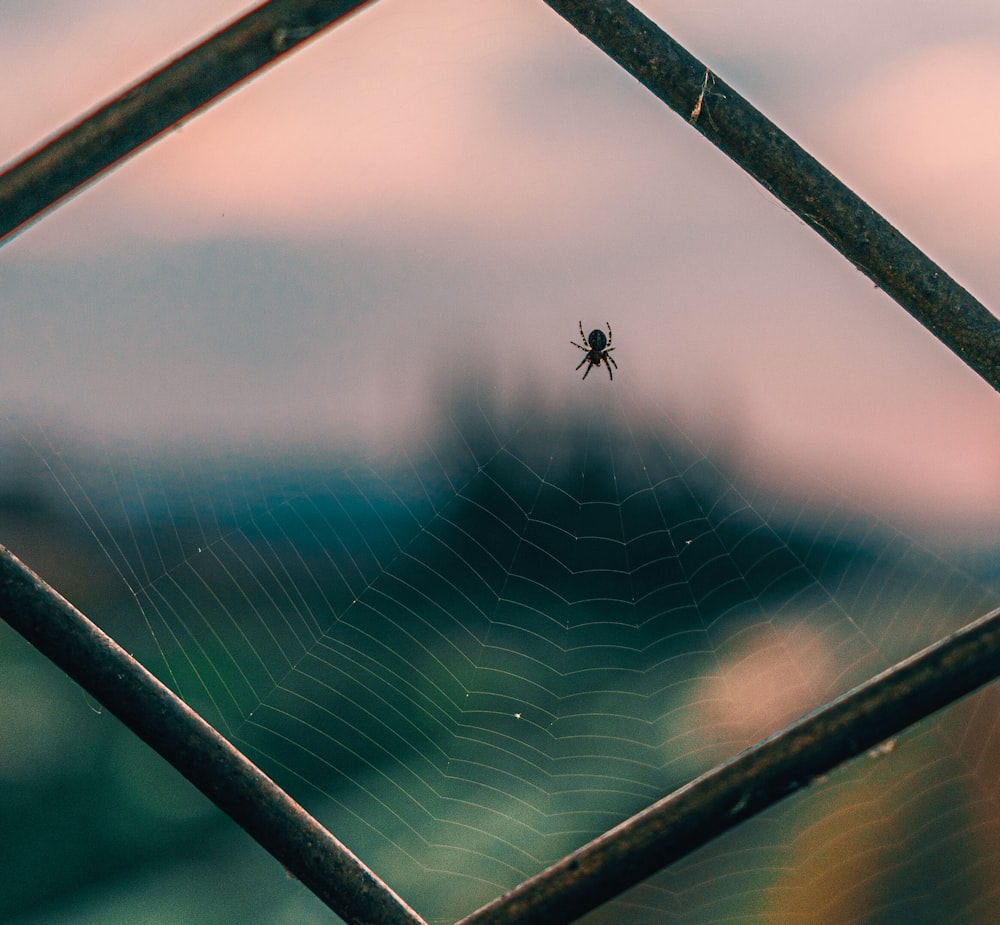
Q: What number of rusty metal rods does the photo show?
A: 4